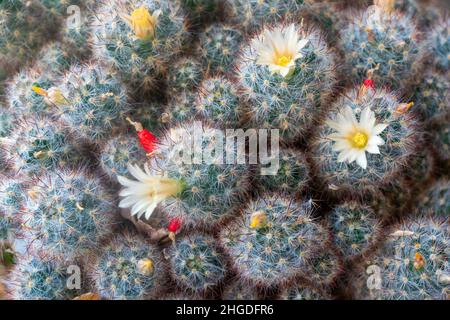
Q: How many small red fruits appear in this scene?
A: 3